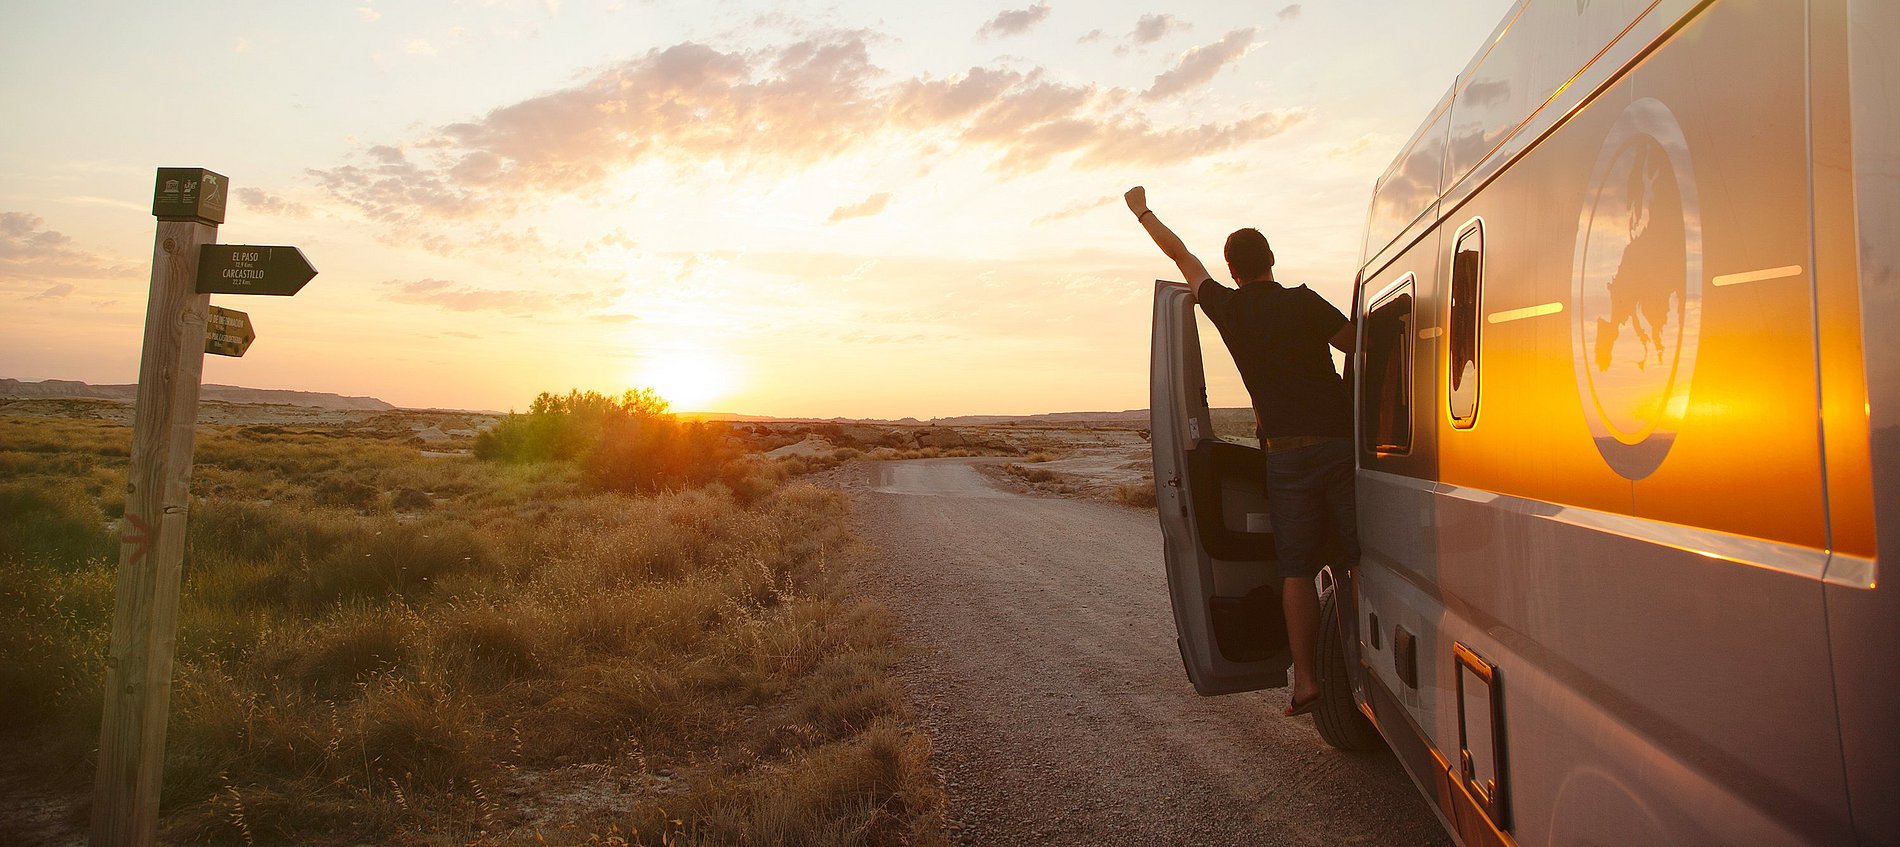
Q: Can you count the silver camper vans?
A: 1